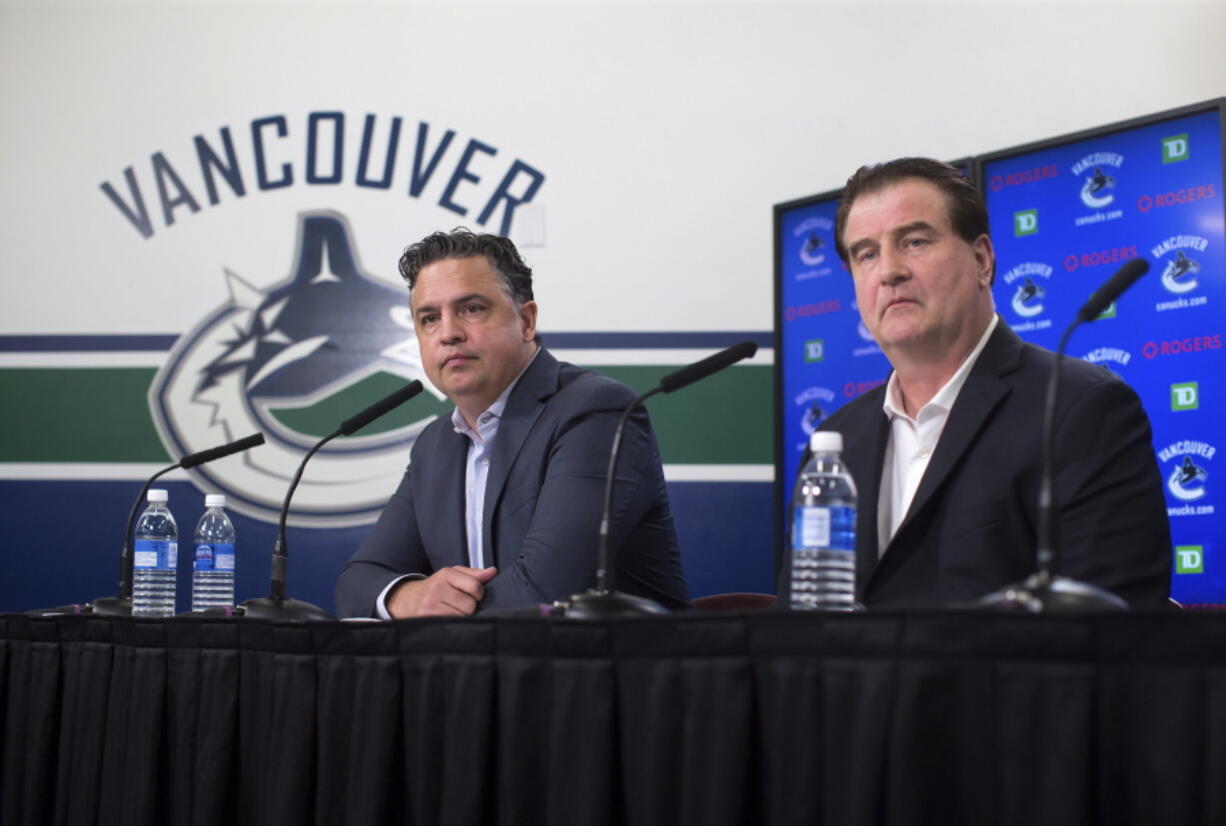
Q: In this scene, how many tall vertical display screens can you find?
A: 2